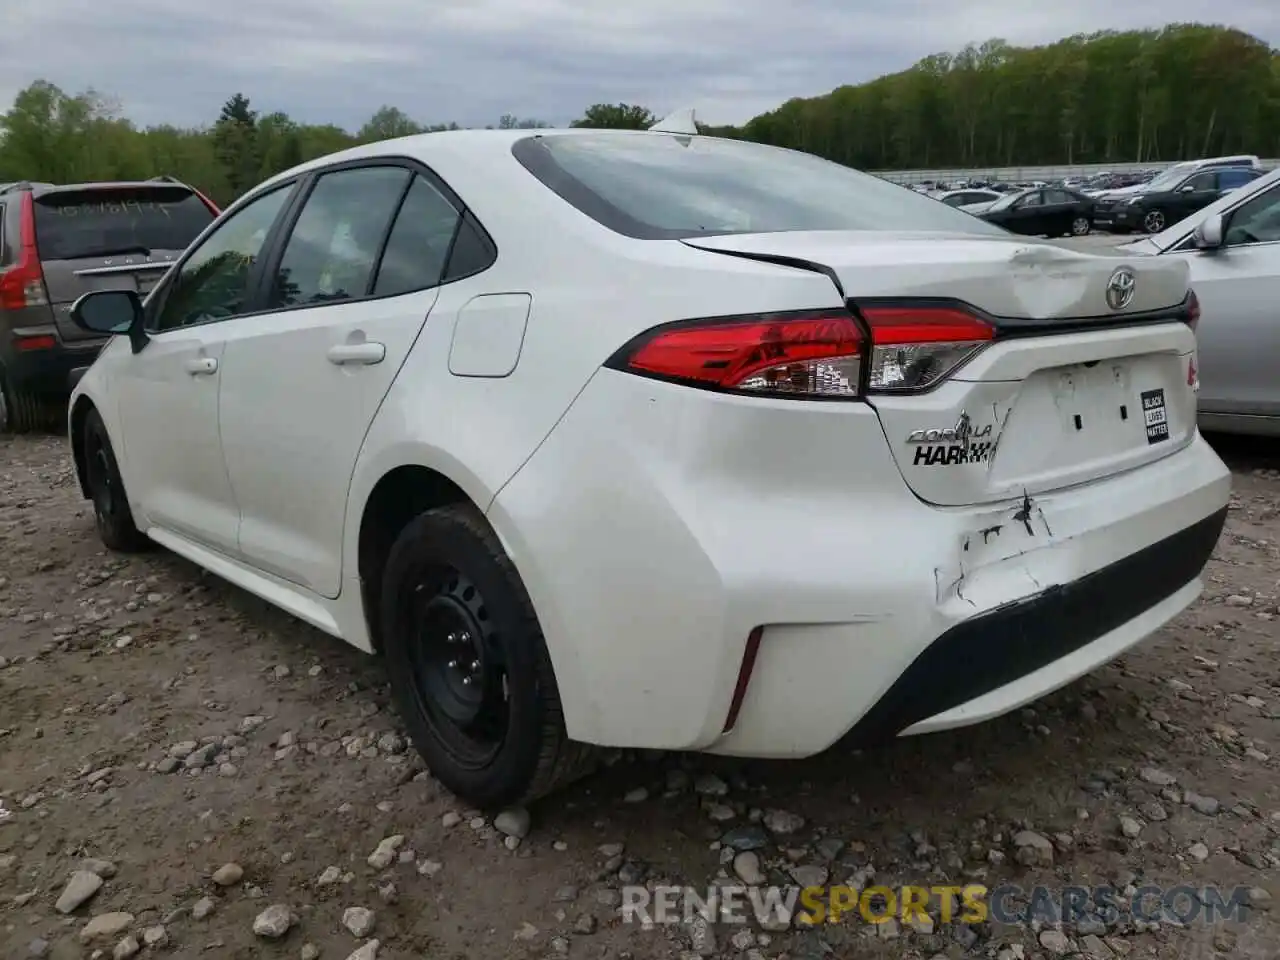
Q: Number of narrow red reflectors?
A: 1